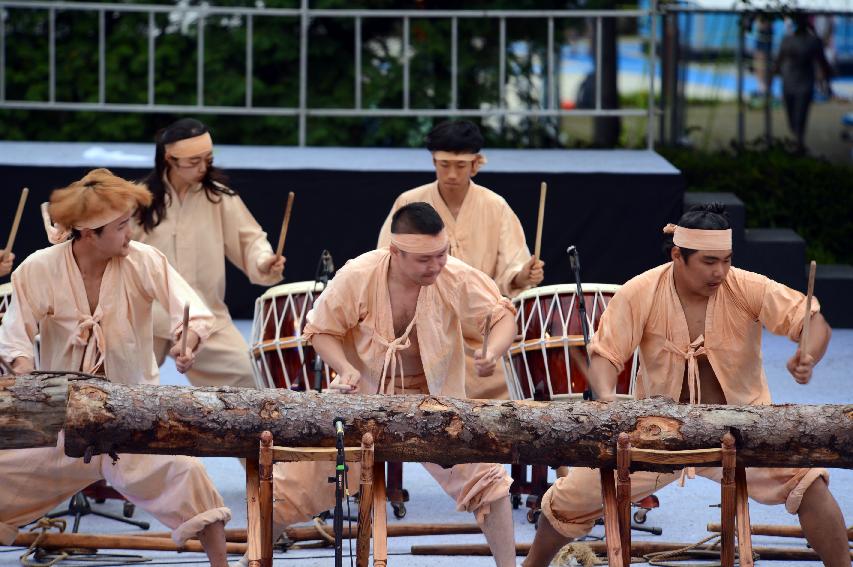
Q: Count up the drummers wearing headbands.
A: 5